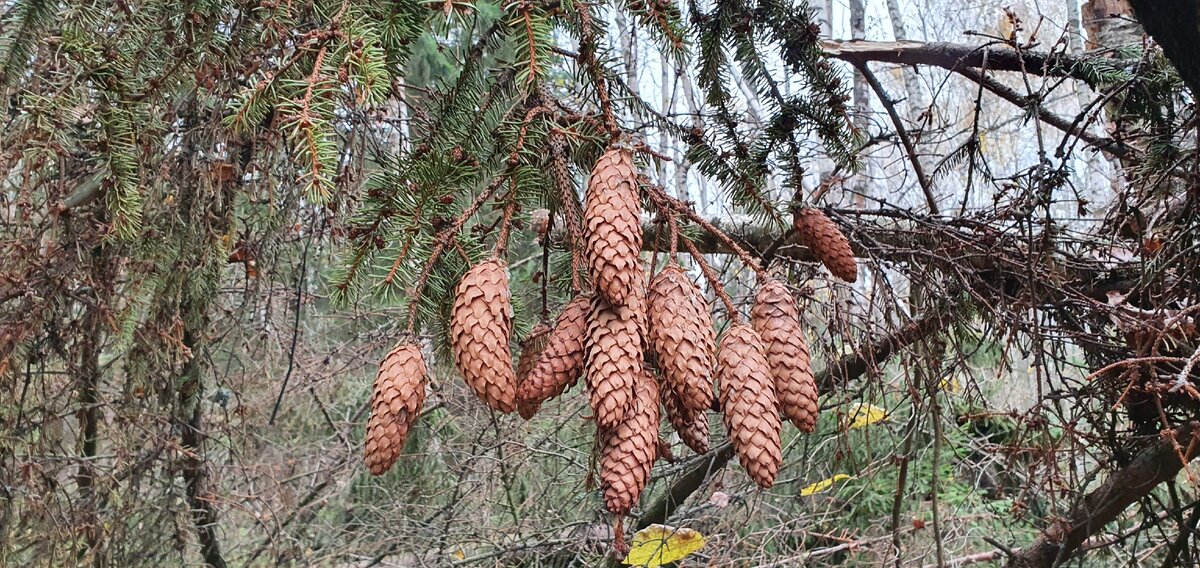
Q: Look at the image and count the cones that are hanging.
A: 12